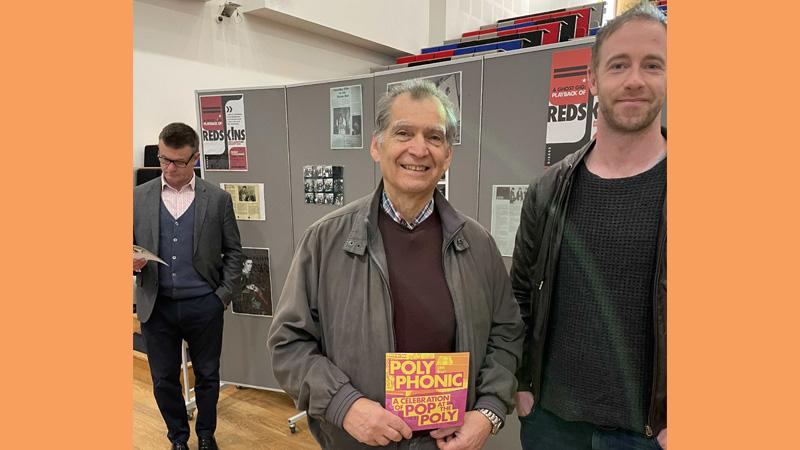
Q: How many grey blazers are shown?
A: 1